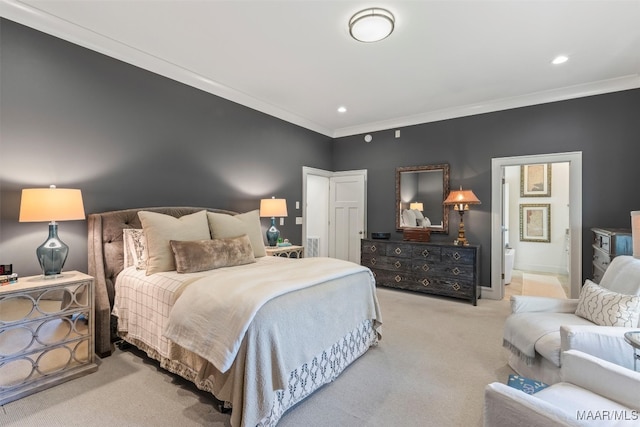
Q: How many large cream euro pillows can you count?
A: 2